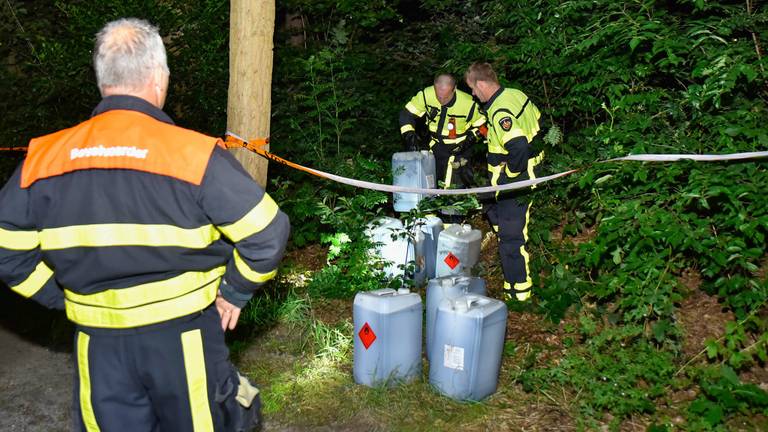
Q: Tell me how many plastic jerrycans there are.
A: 7